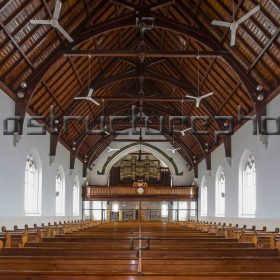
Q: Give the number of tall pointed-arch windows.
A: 6